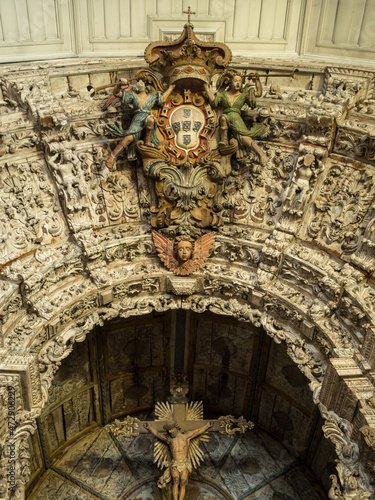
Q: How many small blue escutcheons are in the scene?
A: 5